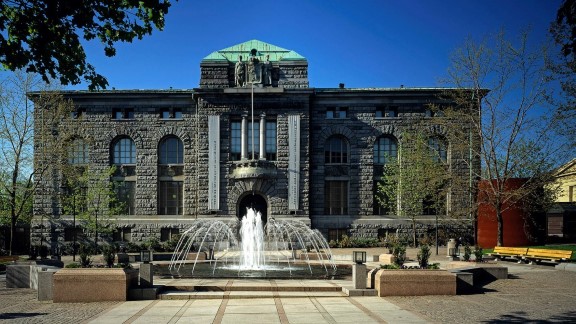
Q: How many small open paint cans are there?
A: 0